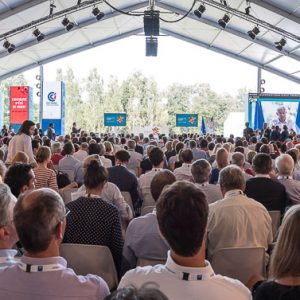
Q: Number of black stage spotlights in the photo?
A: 8